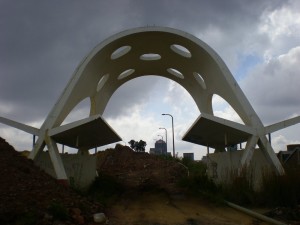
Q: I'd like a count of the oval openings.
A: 7